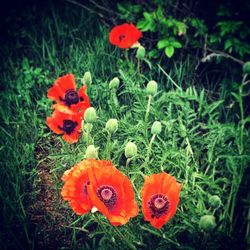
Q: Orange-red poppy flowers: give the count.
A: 6